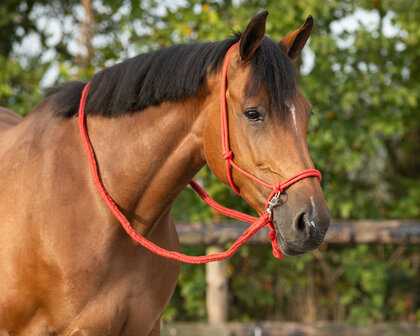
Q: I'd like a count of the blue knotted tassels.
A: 0